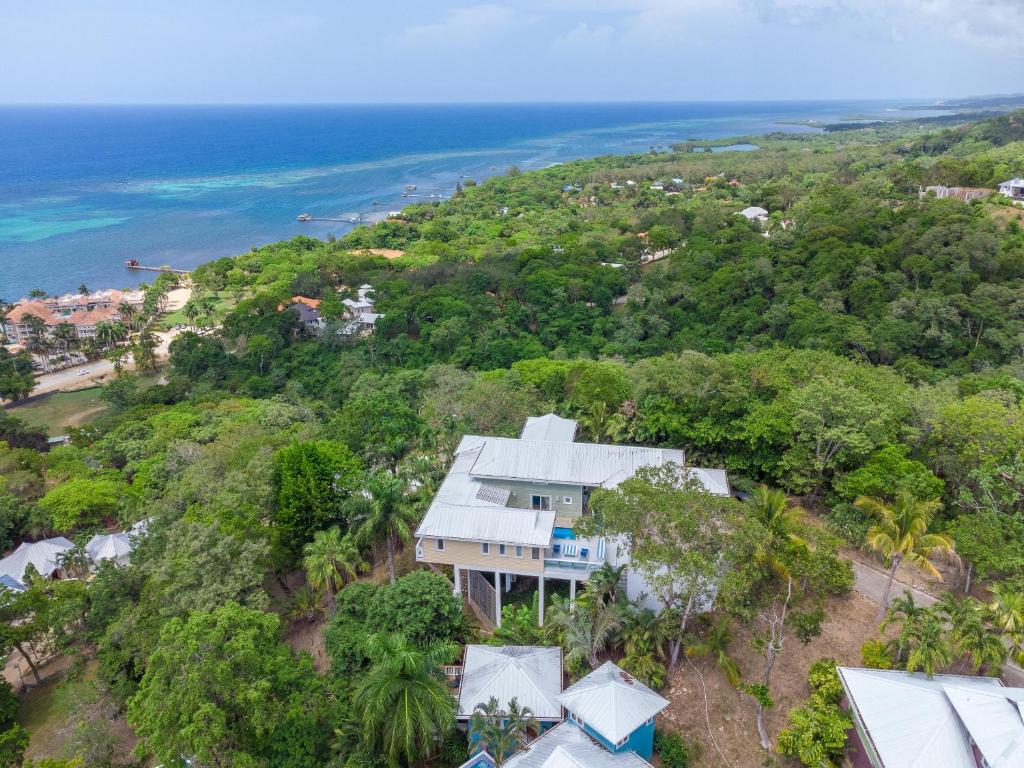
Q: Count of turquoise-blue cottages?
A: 2